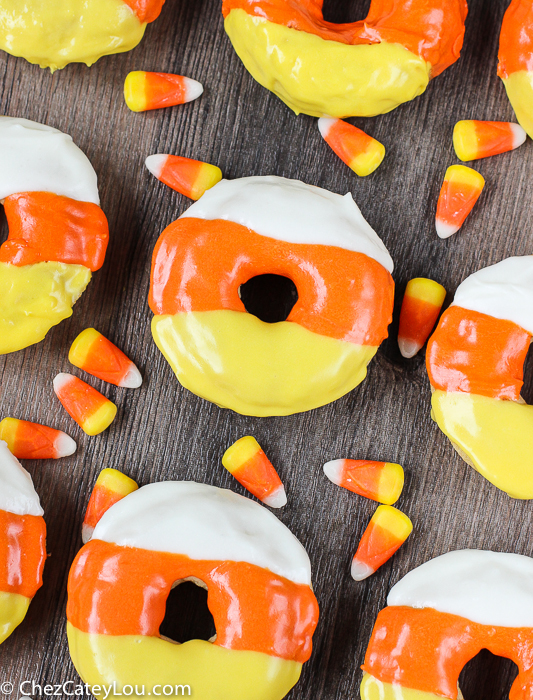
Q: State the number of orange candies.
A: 13